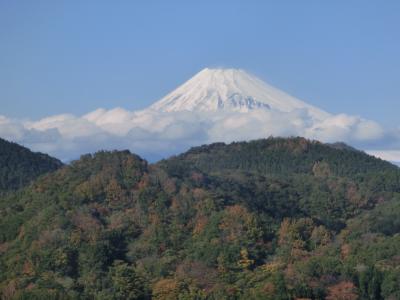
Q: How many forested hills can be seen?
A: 3